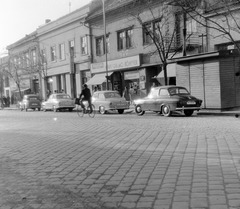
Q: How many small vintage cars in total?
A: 4